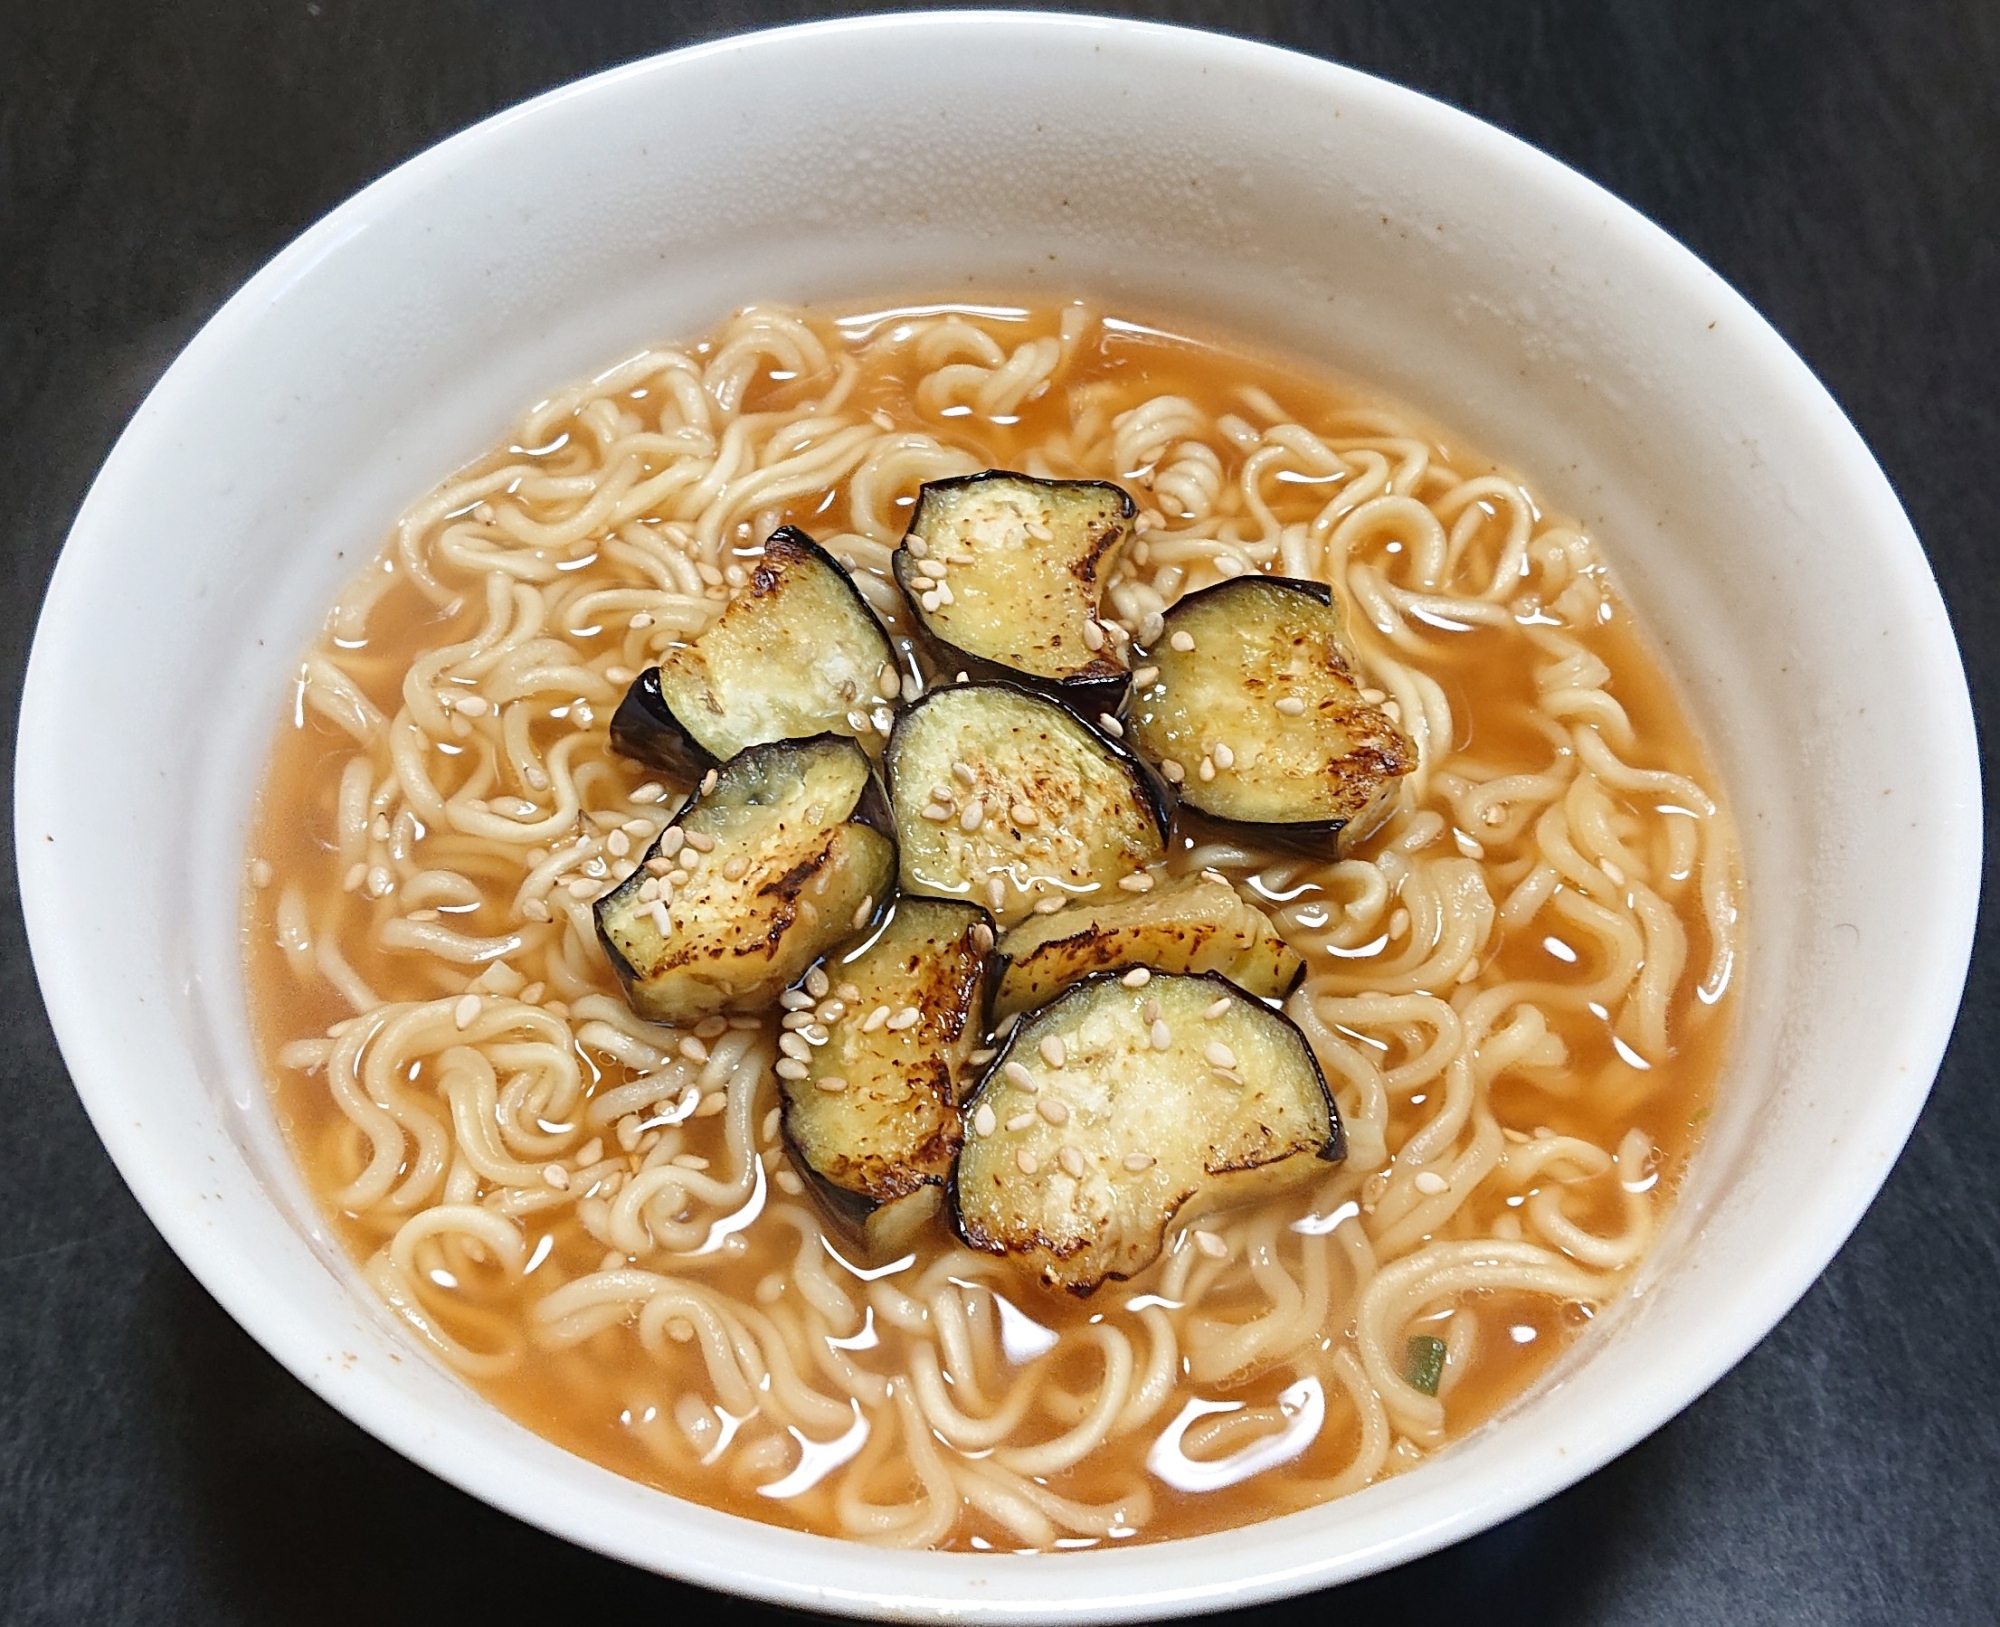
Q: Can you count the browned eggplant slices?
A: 8